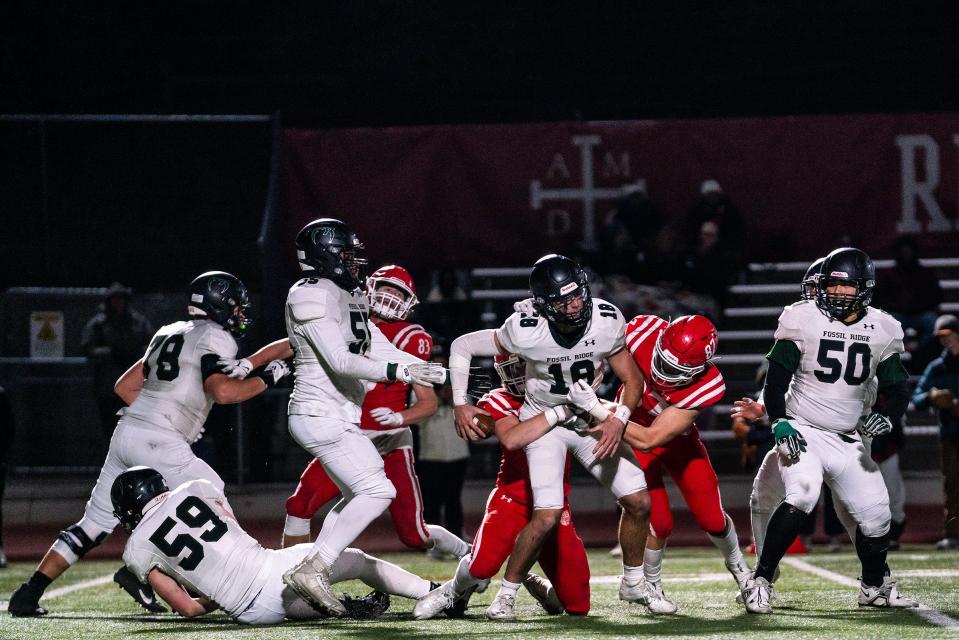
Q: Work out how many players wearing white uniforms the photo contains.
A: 6